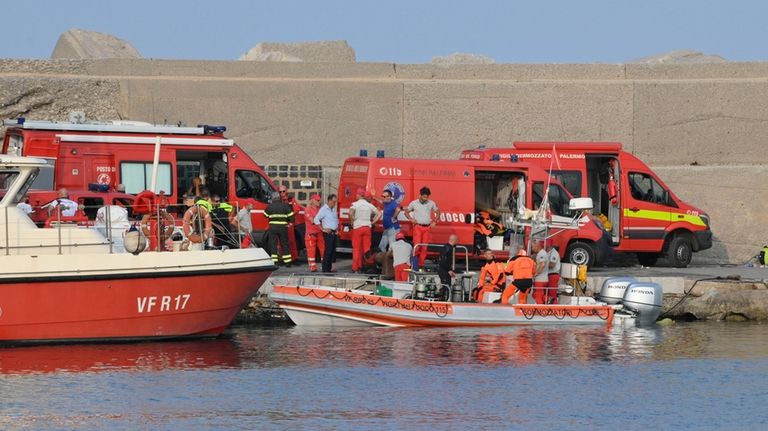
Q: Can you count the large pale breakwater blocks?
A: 4